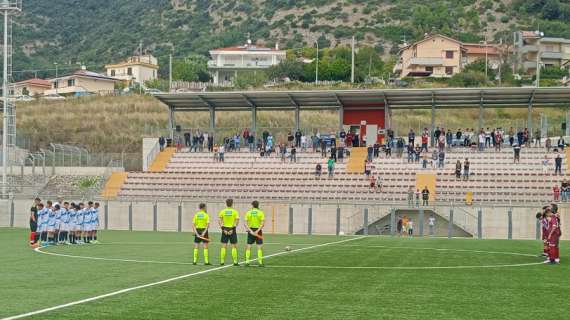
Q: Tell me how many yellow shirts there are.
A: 3